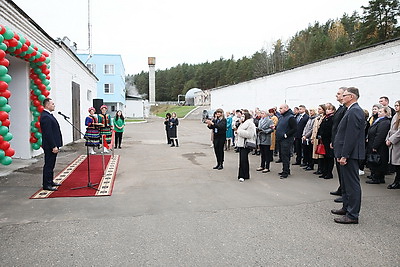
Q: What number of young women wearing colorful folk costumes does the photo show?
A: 2